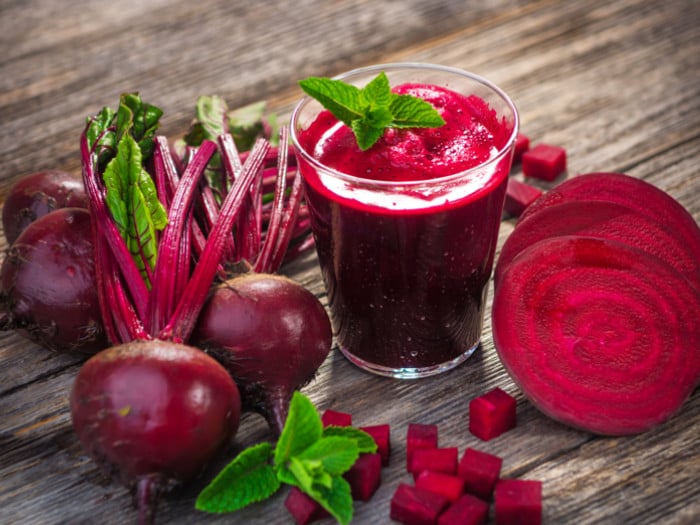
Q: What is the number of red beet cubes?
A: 15